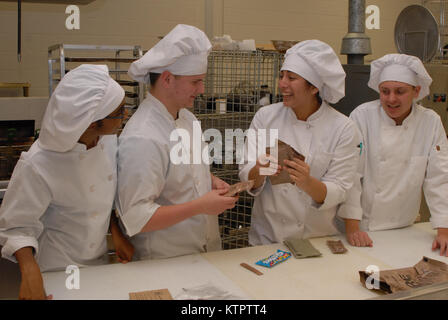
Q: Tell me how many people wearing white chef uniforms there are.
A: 4